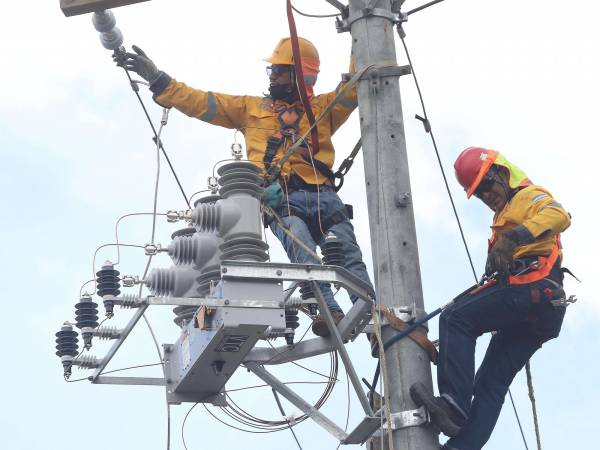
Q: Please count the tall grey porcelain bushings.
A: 3